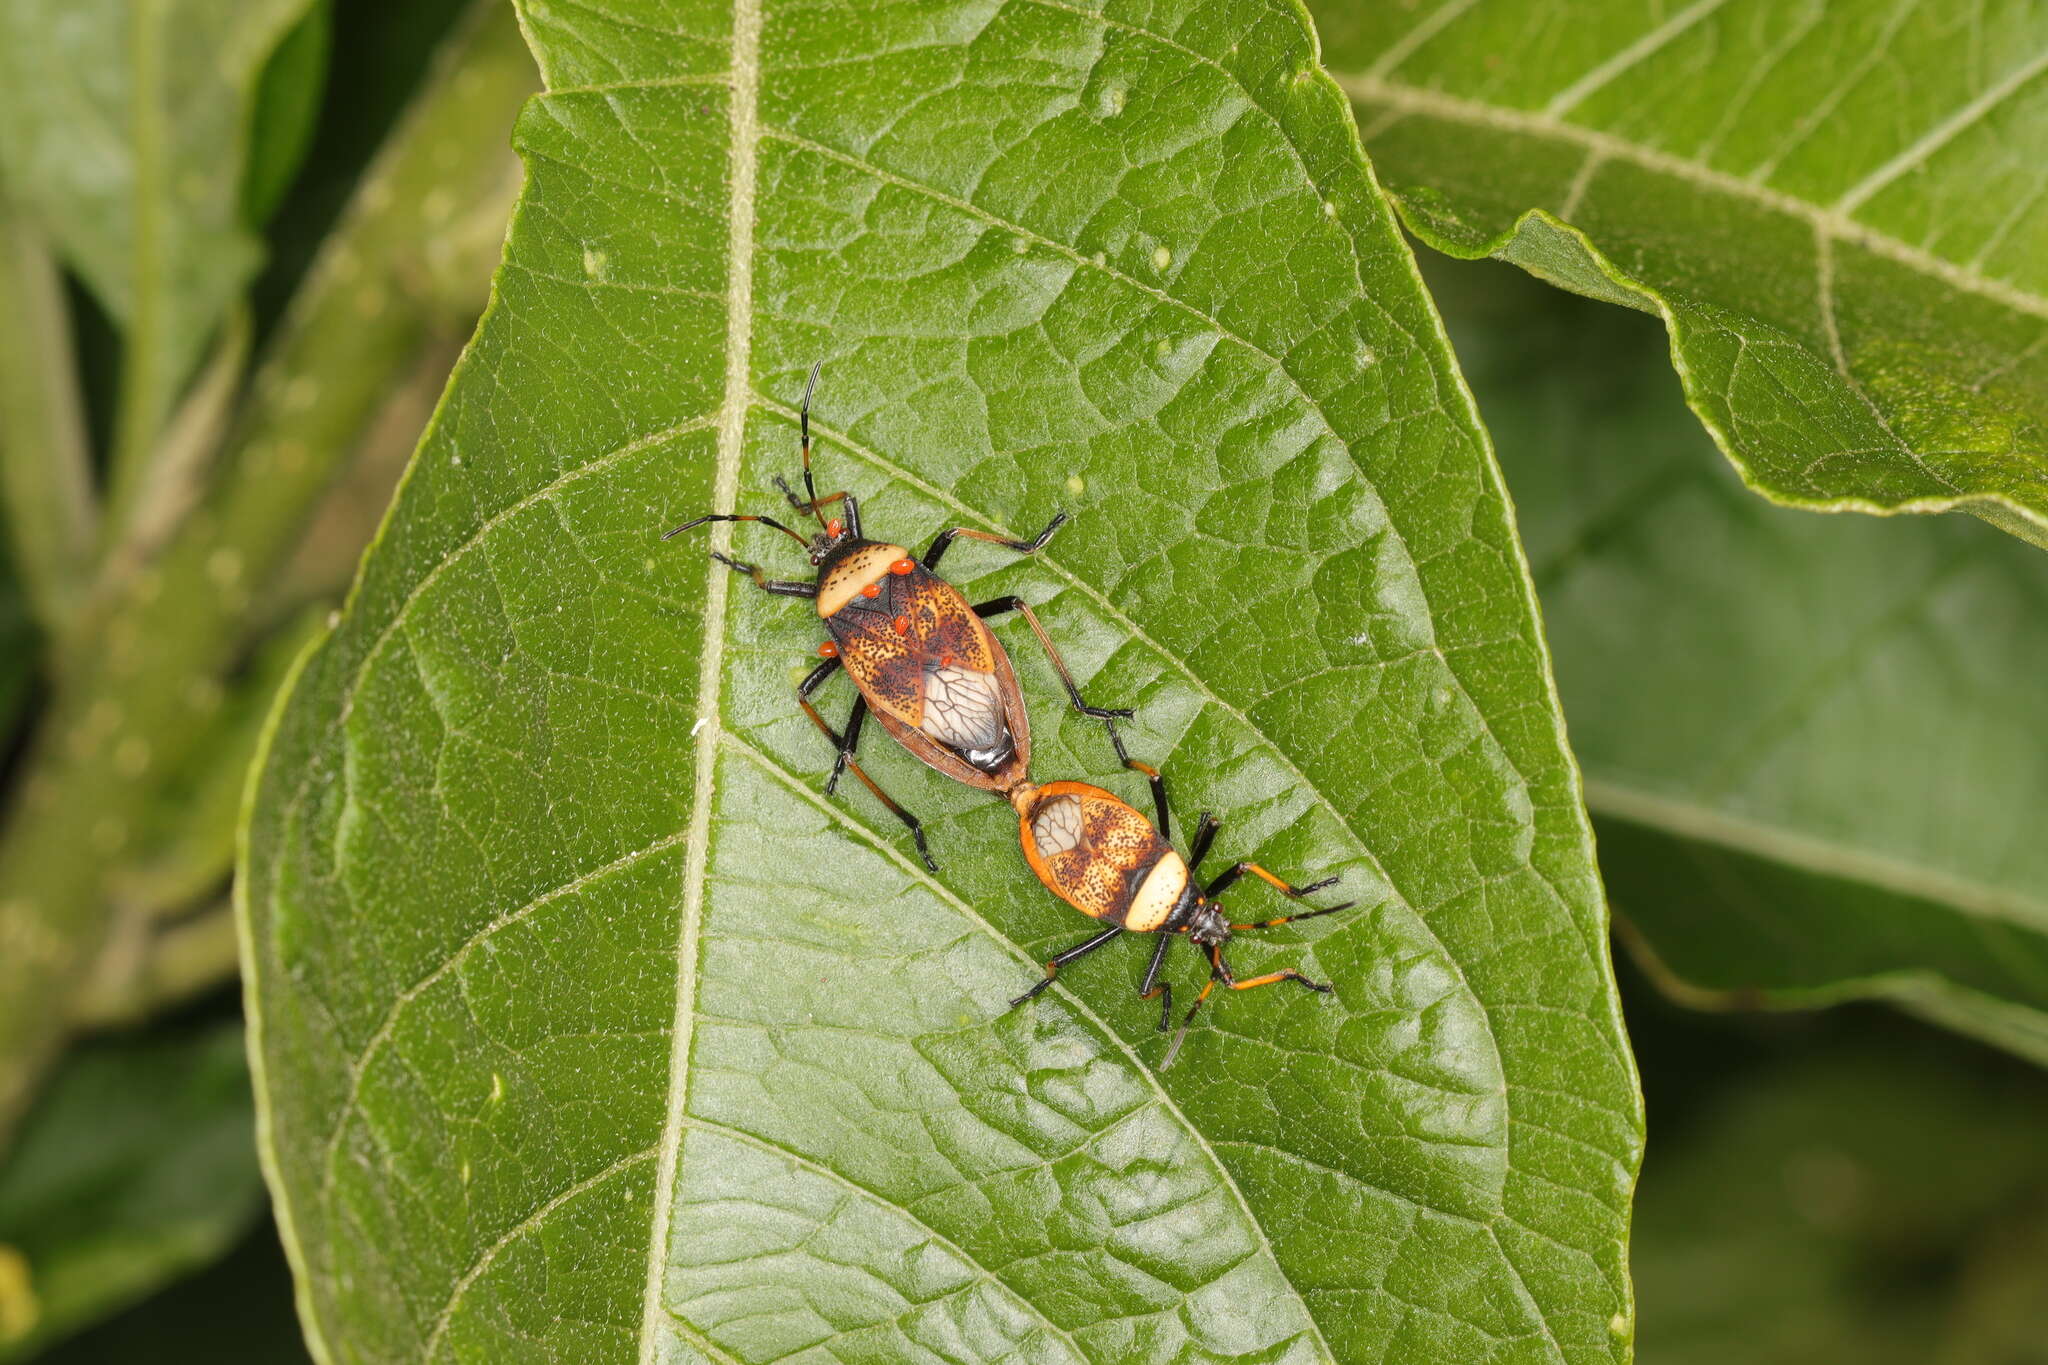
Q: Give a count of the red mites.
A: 6